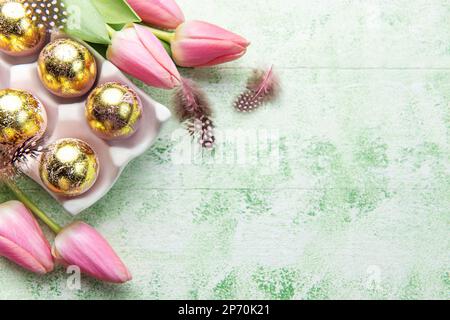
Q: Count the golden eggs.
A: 5